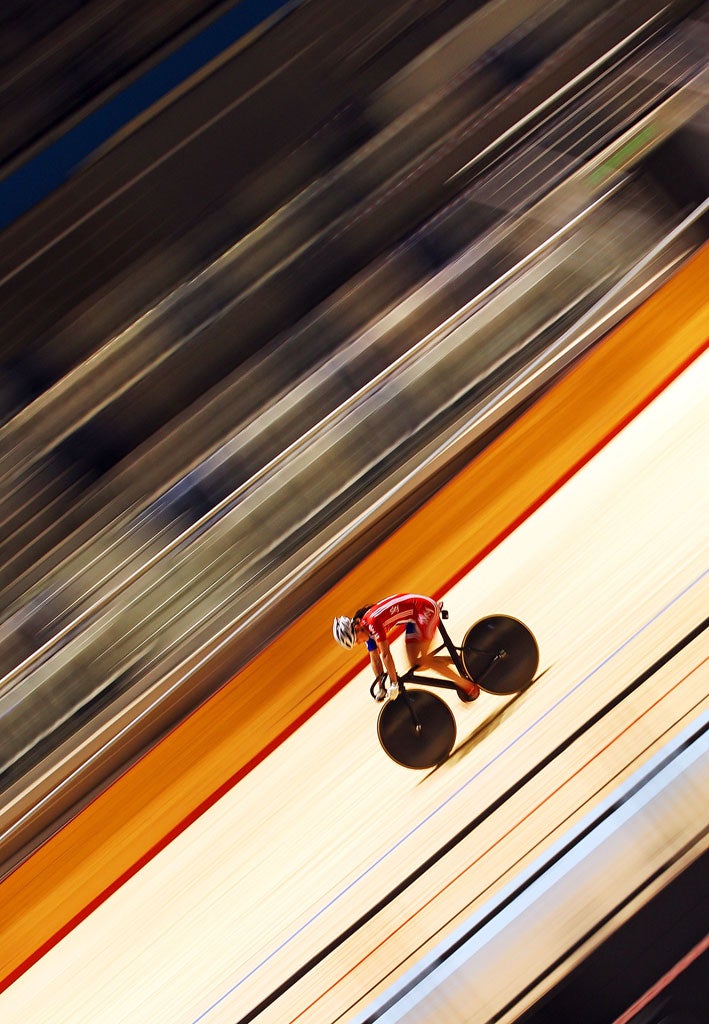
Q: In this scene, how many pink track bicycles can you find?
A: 0